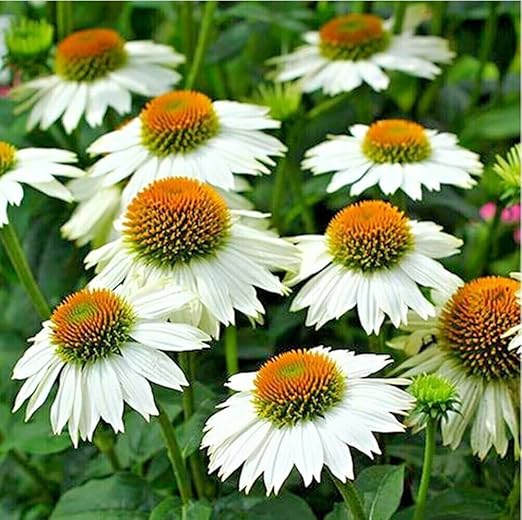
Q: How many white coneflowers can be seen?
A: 10